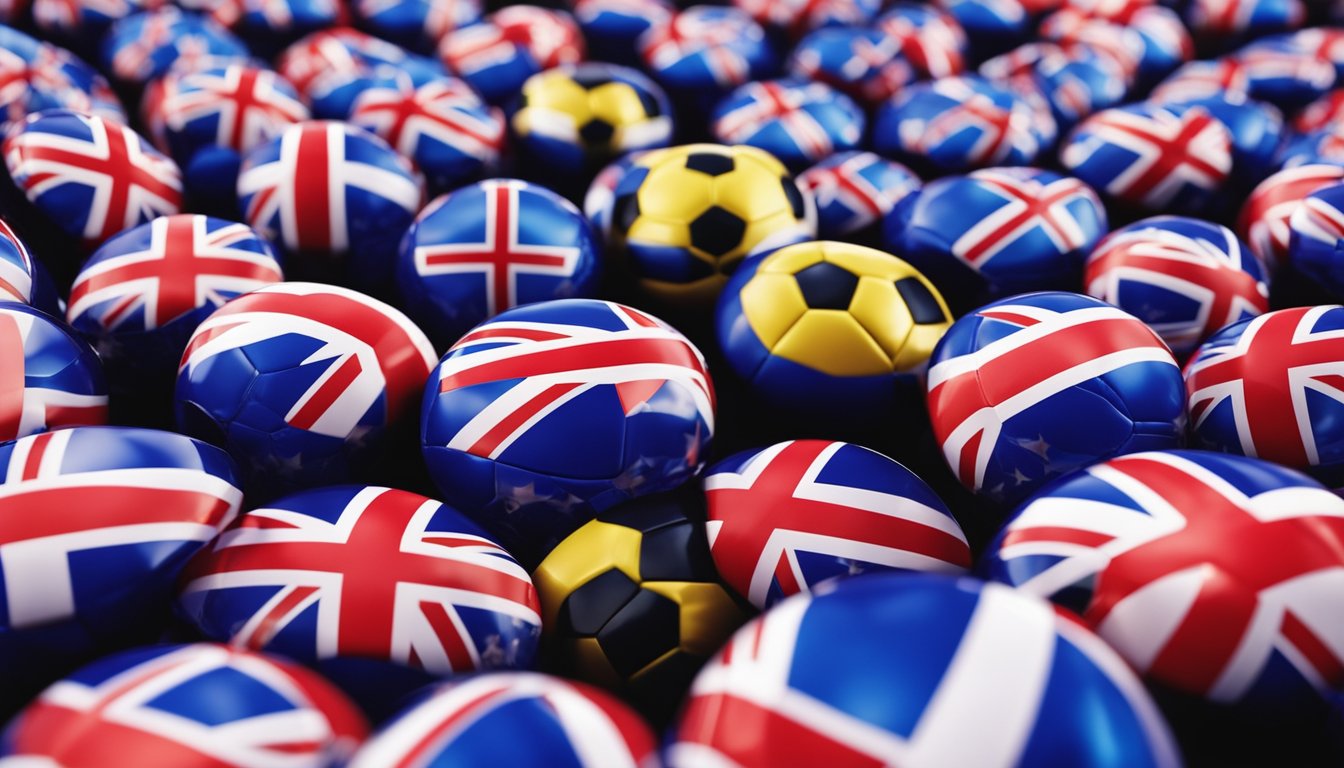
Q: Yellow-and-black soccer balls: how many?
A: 4